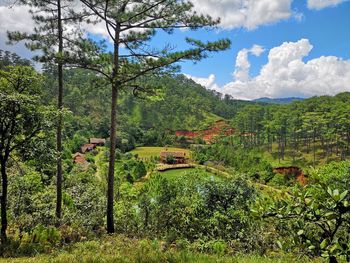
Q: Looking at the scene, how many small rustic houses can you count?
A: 4